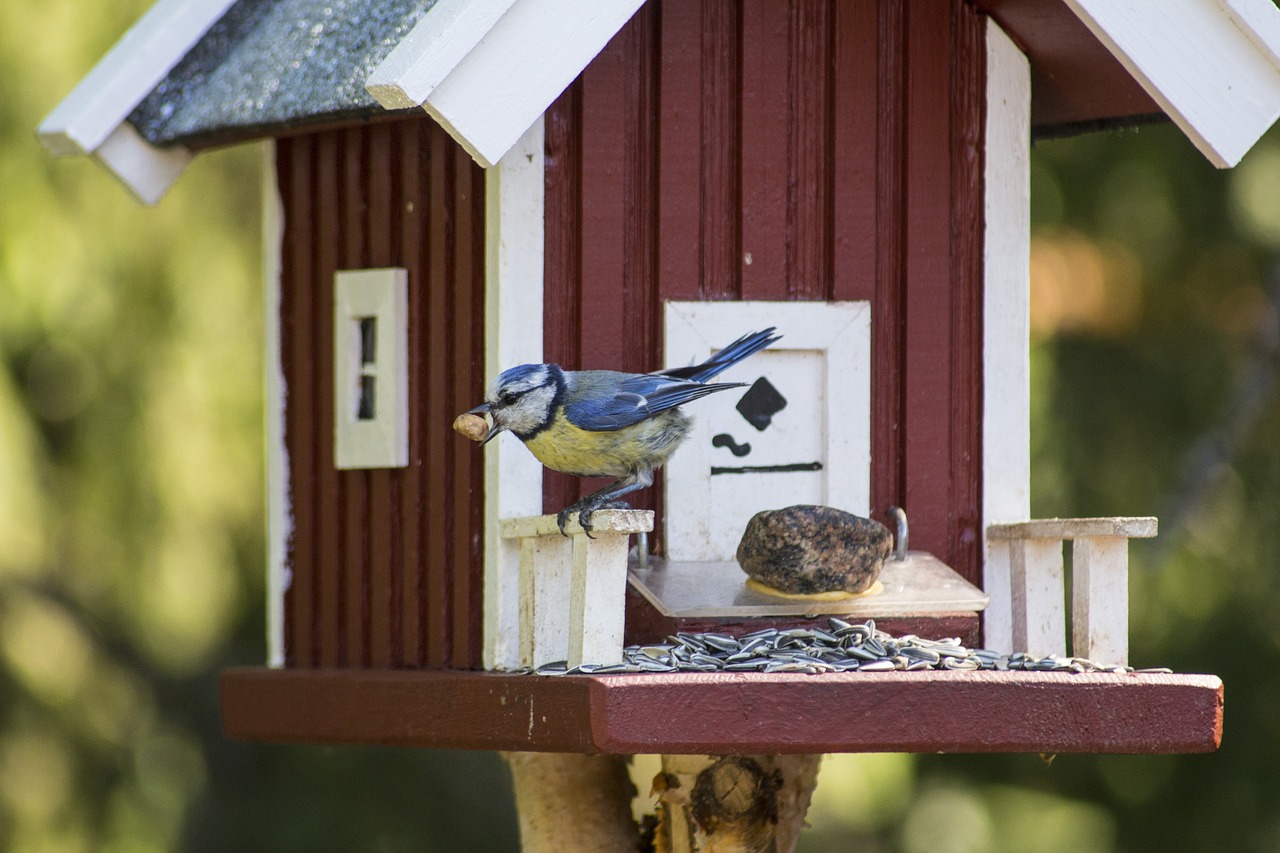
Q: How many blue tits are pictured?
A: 1